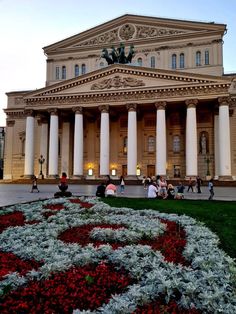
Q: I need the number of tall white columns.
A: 8